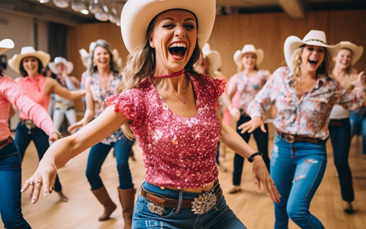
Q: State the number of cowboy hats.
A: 9